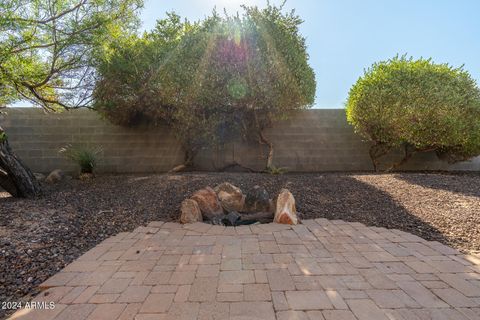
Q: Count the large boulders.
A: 5